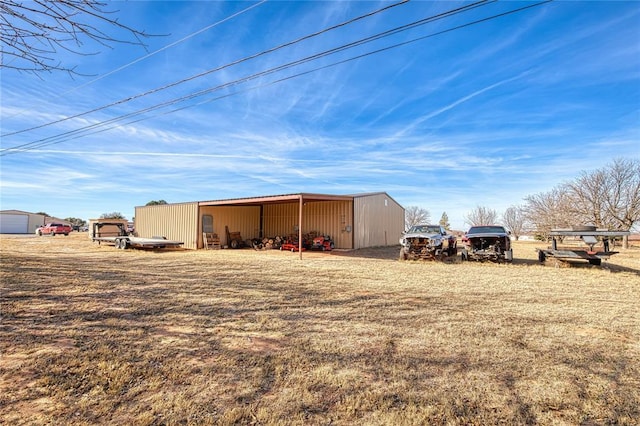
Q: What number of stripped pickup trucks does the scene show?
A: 2